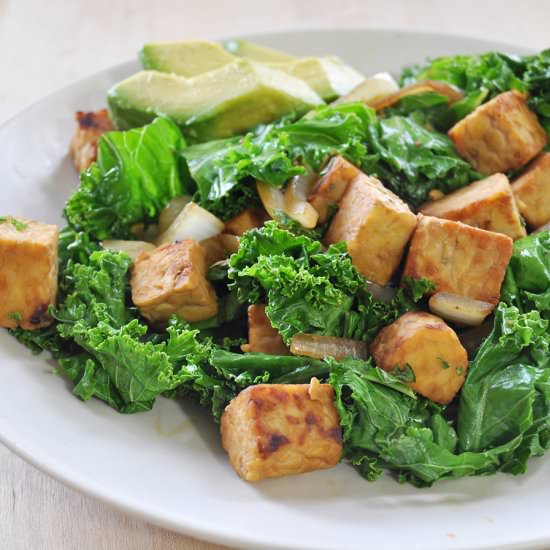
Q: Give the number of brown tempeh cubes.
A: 13